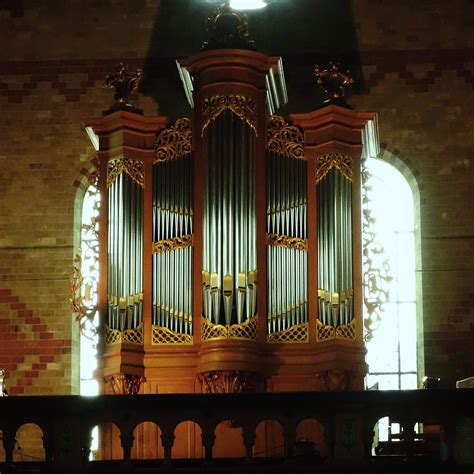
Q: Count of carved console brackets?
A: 3